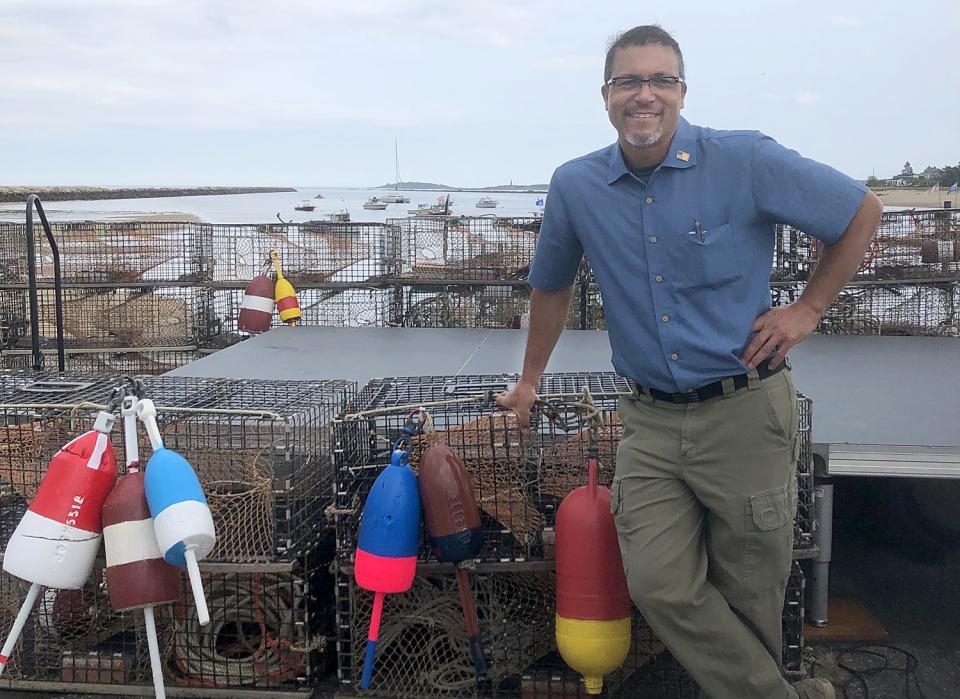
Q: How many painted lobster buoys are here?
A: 8